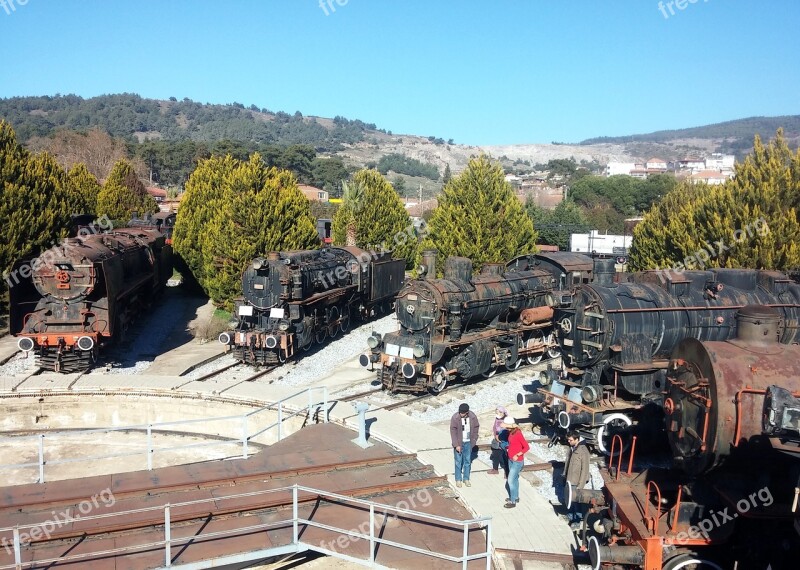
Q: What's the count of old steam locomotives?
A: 5